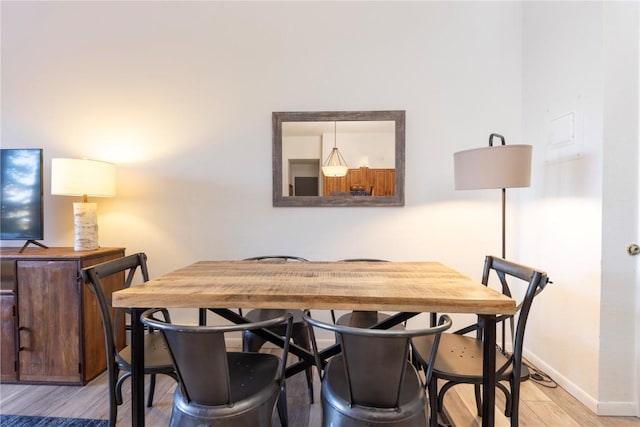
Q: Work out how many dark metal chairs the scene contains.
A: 6